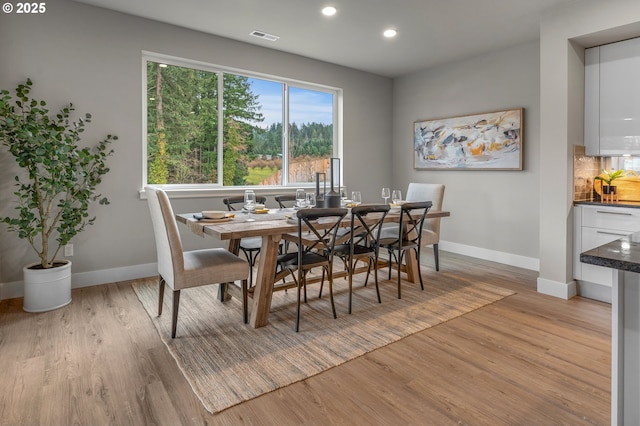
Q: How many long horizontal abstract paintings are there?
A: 1